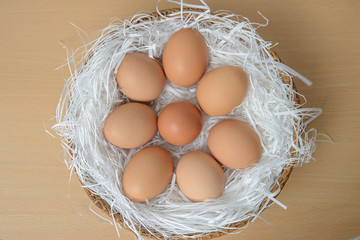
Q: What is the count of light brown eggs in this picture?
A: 8